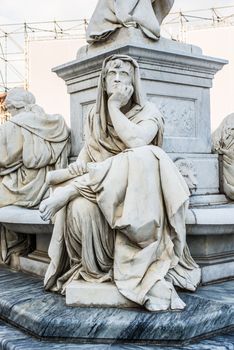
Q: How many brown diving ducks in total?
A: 0